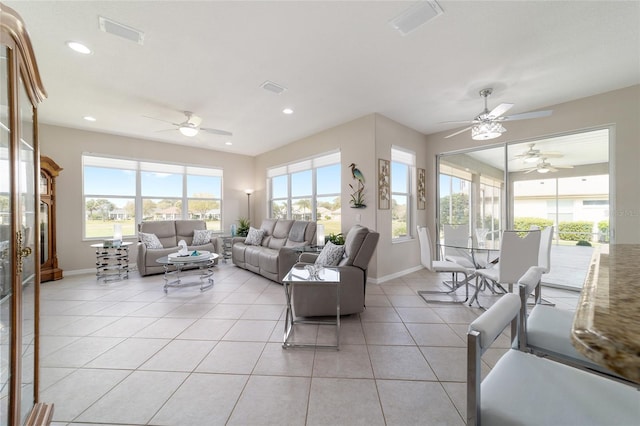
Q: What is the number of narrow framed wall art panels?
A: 2